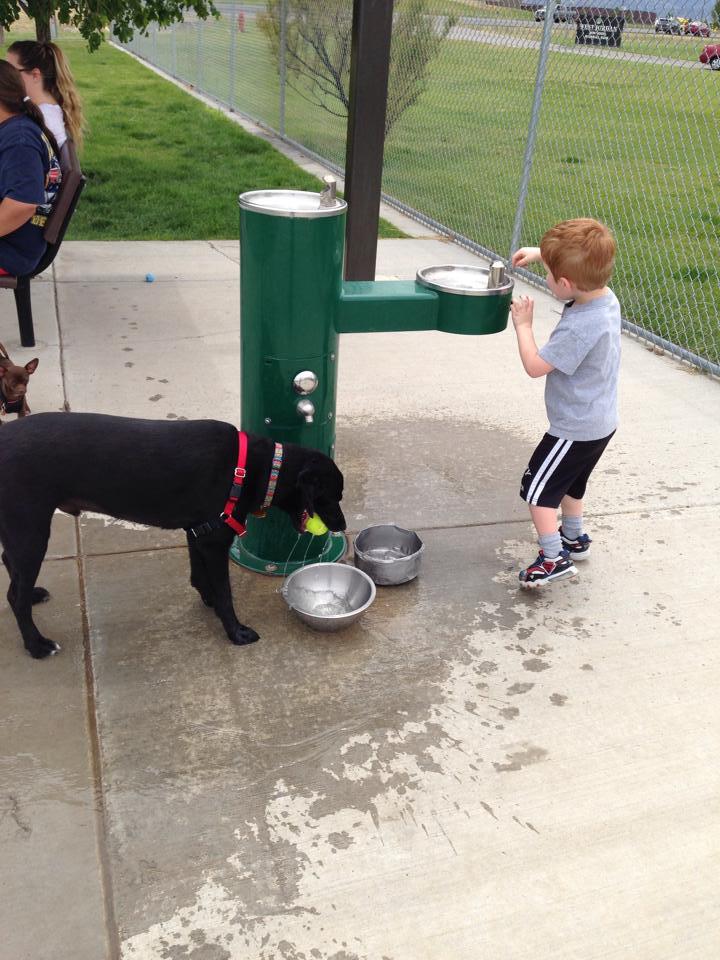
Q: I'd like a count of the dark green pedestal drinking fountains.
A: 1